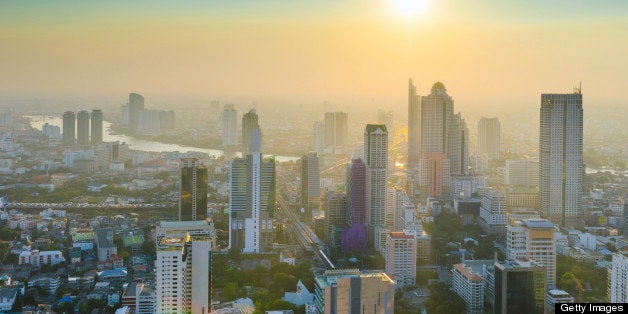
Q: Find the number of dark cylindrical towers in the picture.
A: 3